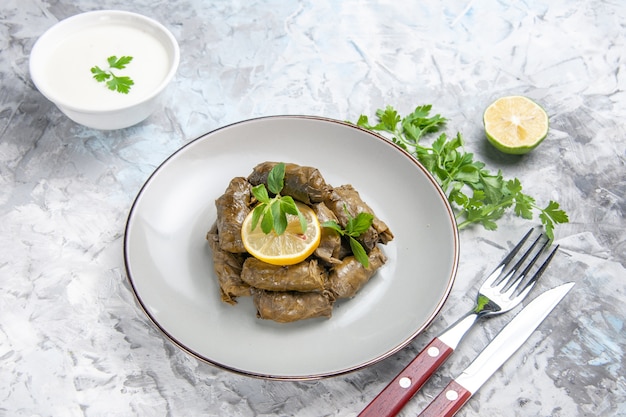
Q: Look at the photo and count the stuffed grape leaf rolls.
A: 8